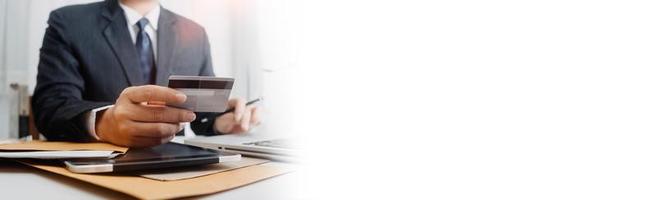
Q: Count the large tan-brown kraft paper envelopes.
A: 2